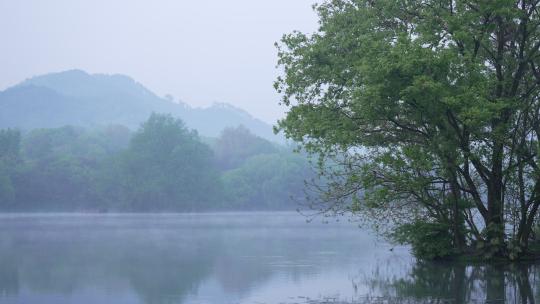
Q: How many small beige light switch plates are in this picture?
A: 0